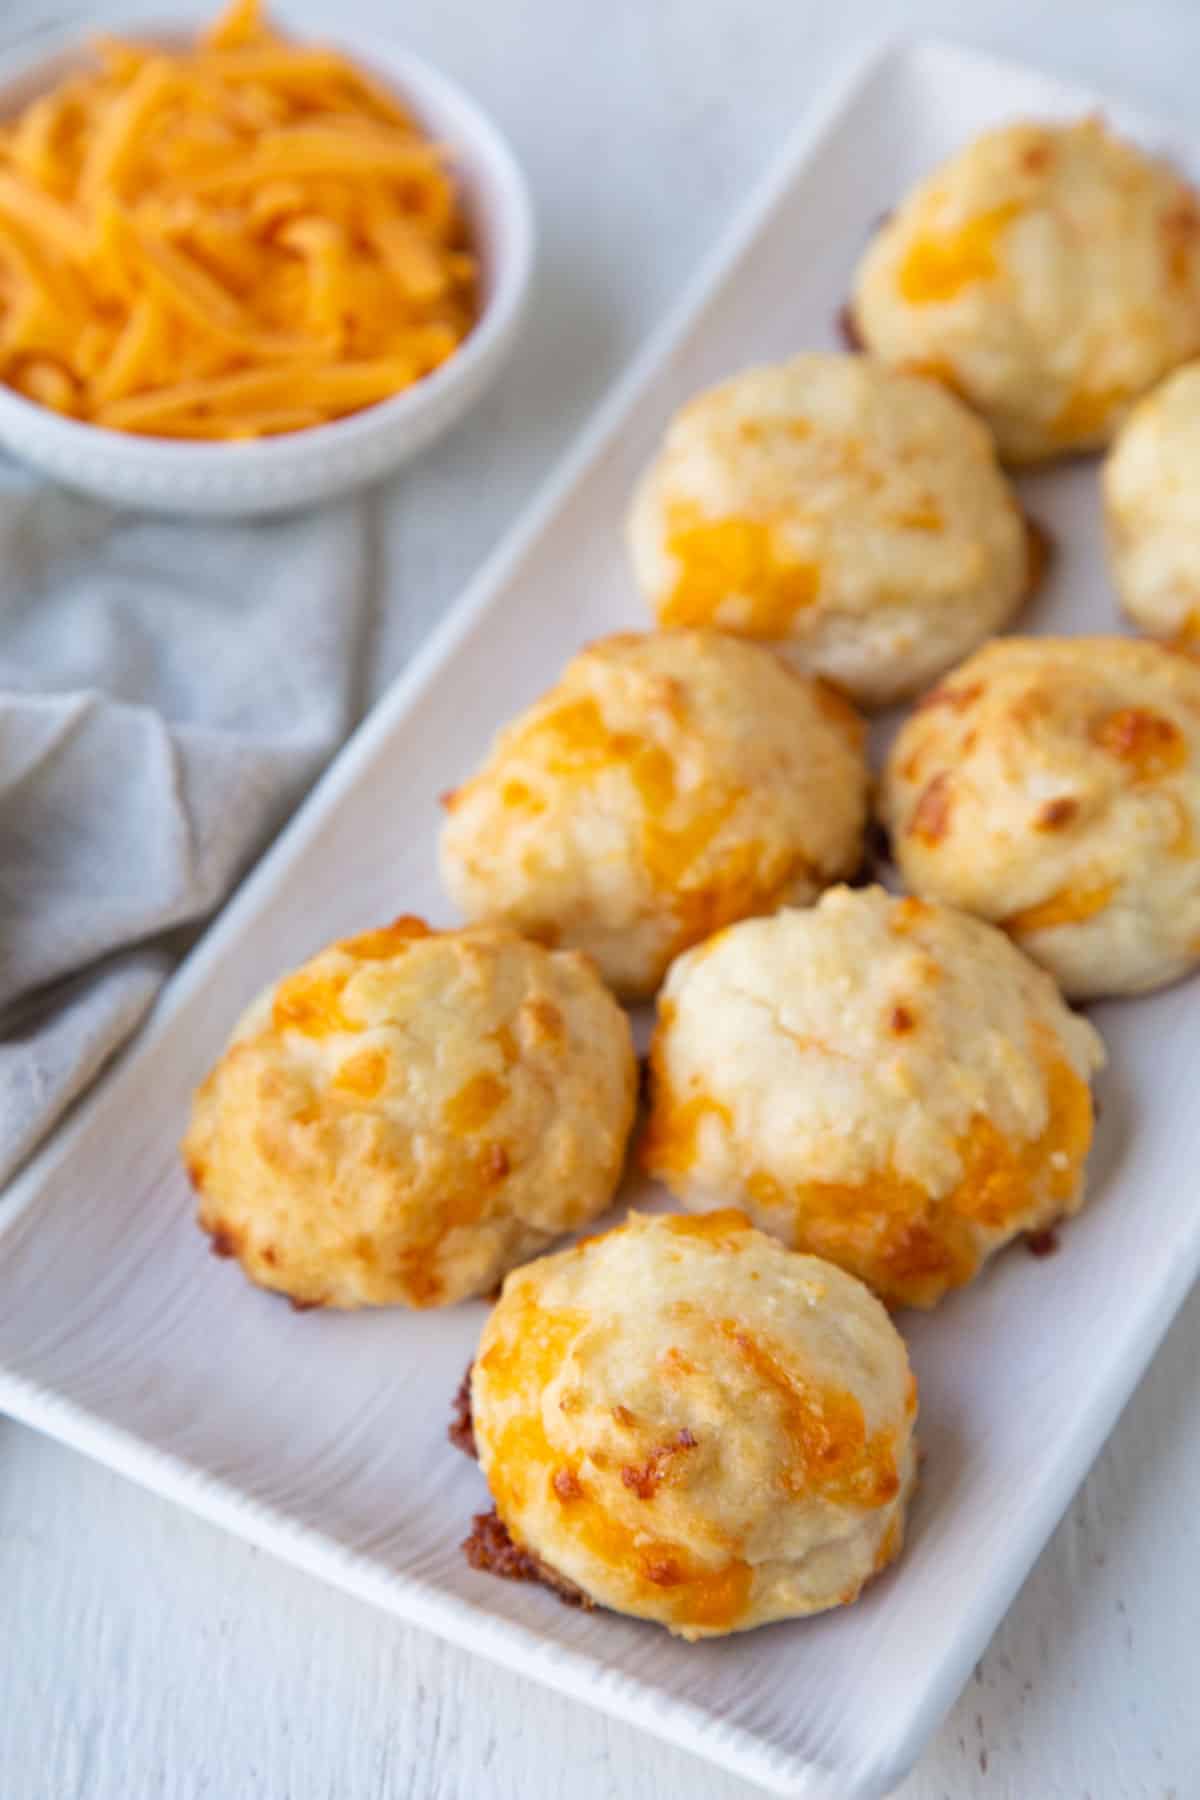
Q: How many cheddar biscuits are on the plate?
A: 8